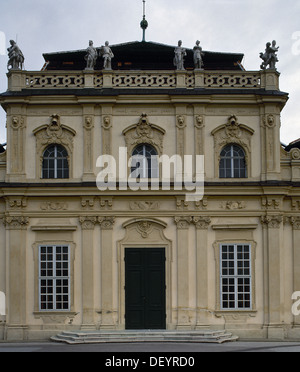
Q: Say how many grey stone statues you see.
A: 6